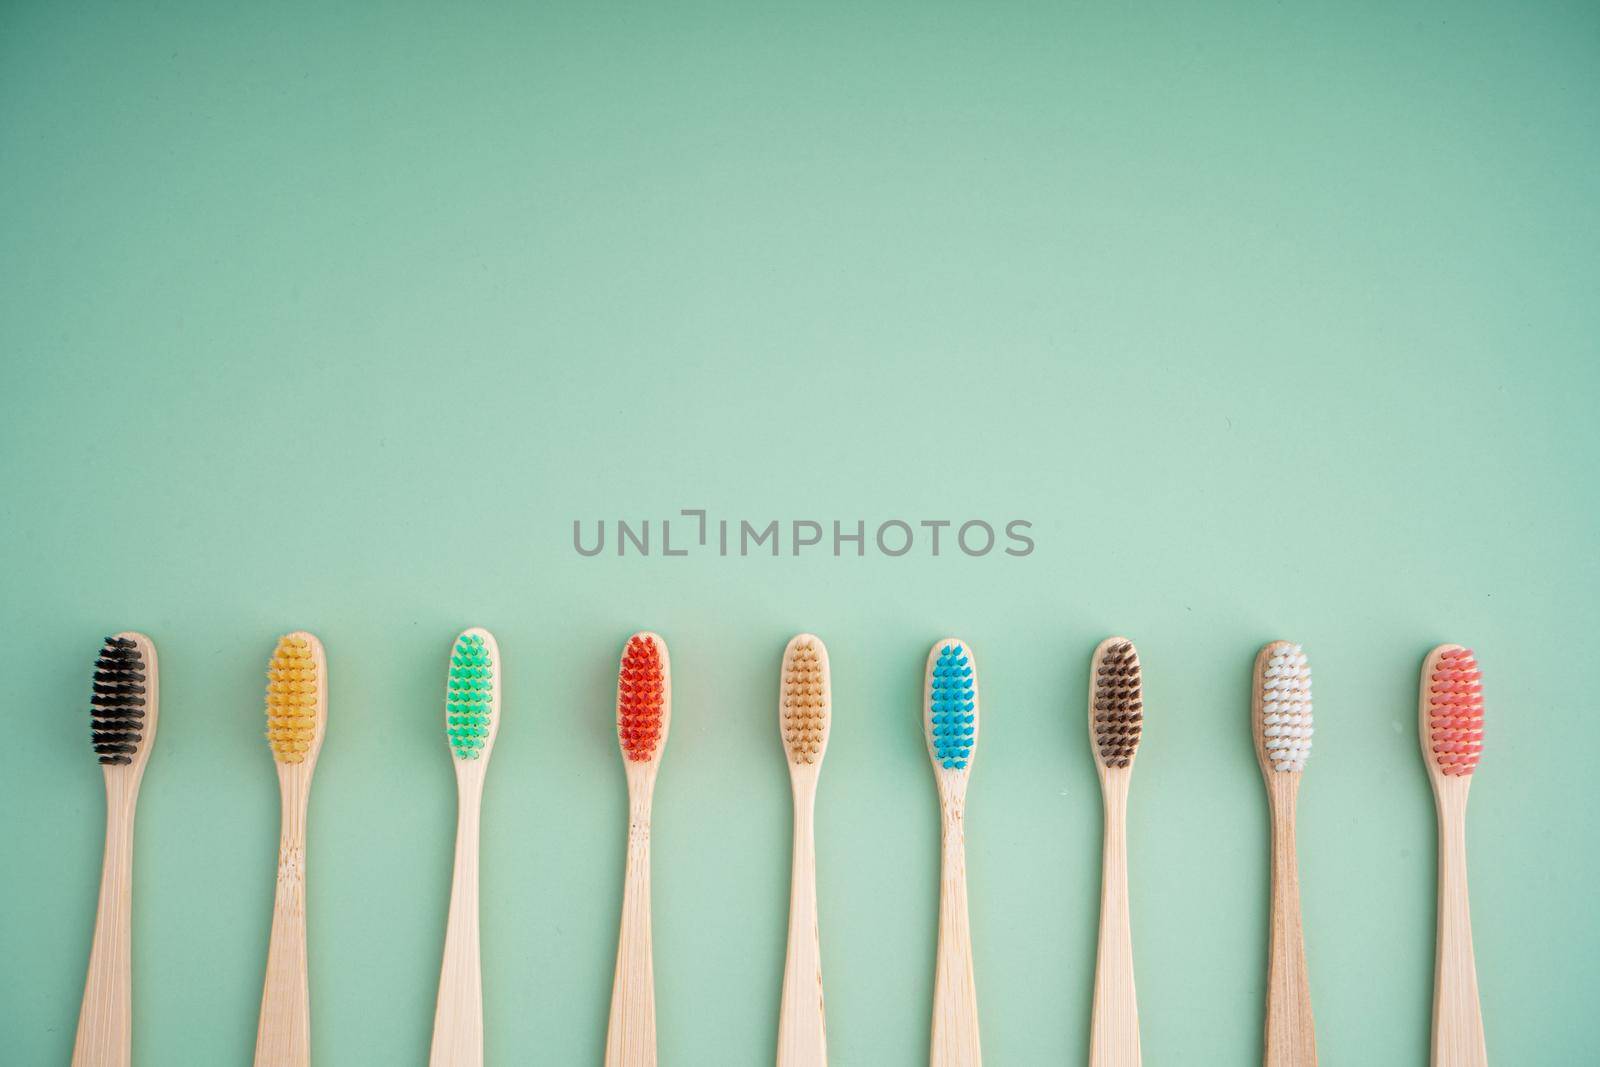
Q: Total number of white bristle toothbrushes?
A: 1